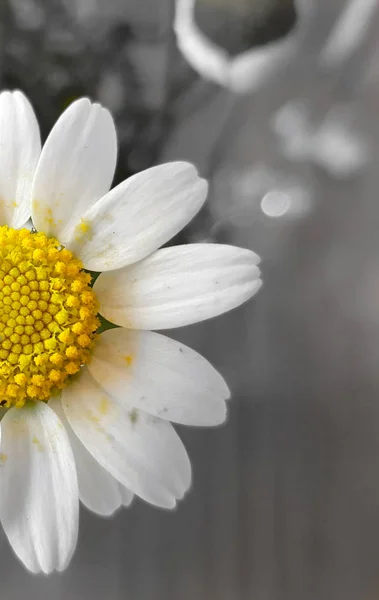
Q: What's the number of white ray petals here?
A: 8